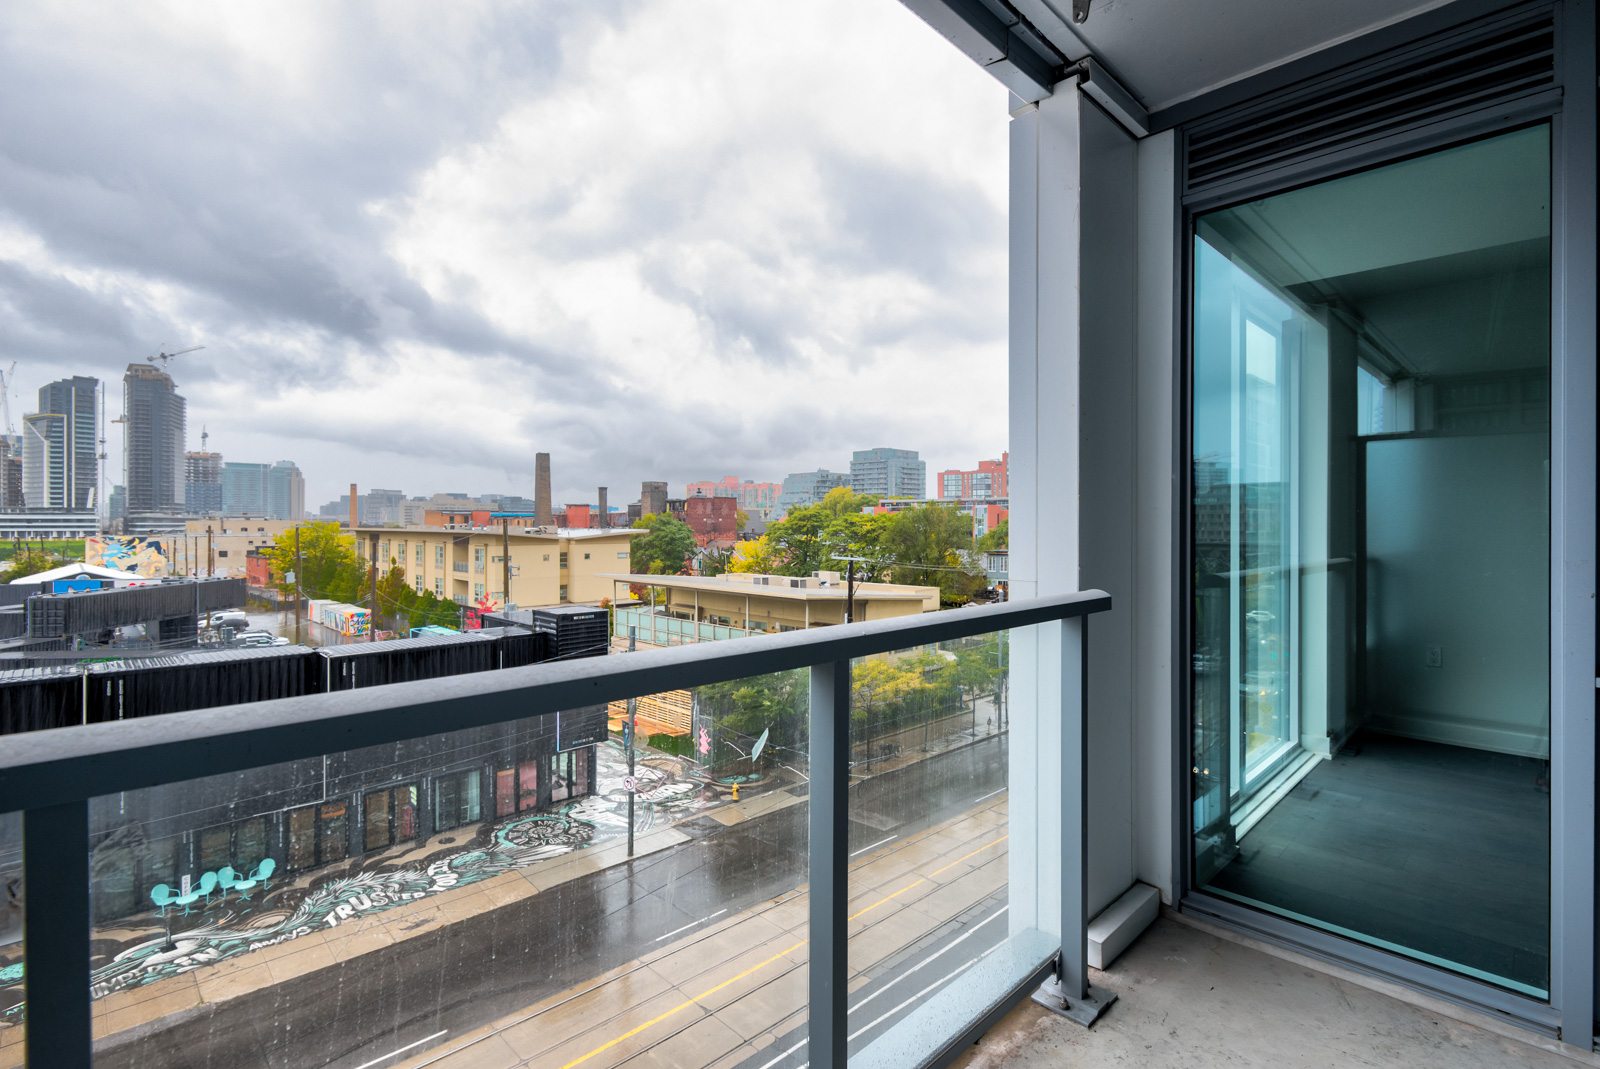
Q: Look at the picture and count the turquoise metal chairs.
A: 4